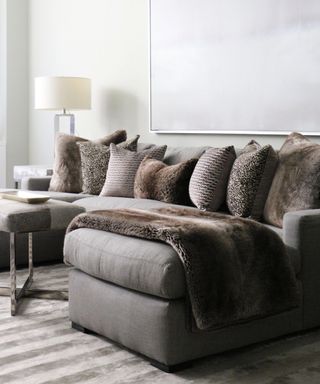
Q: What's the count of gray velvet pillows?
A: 2